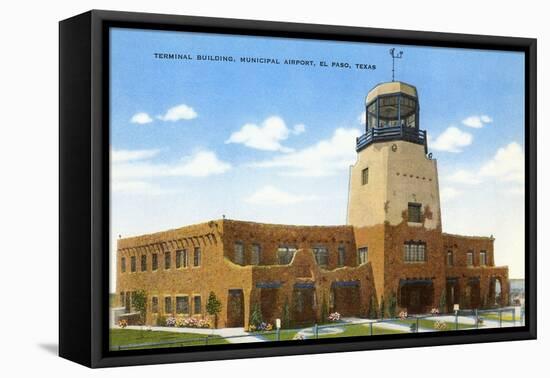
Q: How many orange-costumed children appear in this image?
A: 0